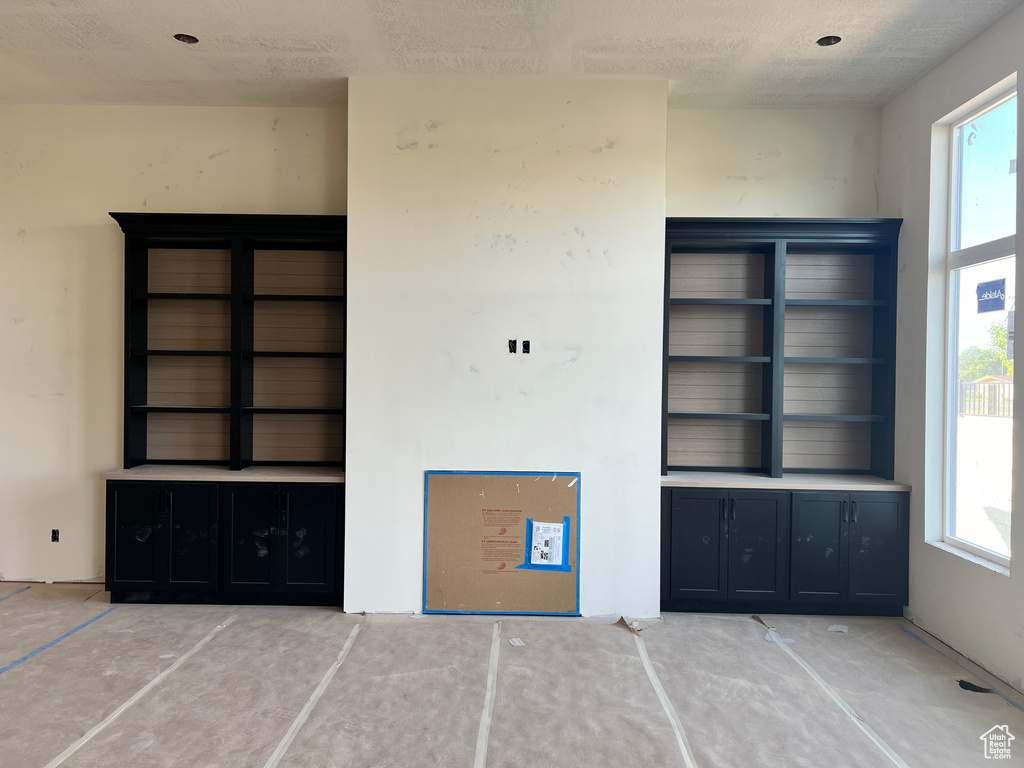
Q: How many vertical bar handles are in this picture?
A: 8